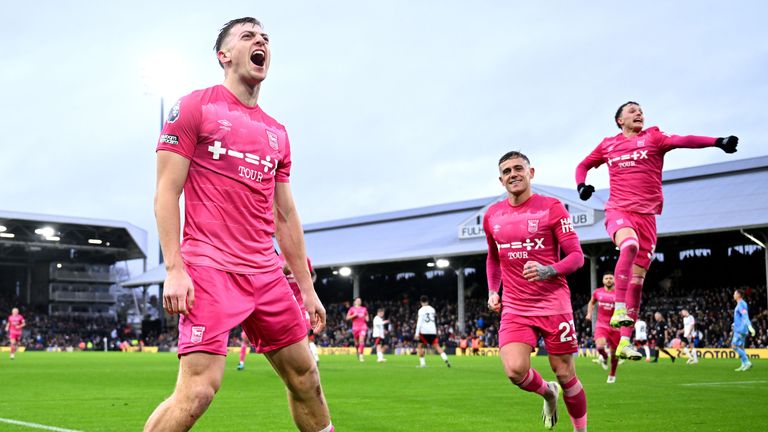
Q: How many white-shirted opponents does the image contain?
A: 4